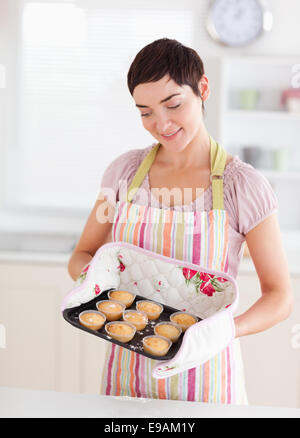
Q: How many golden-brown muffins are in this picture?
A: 9